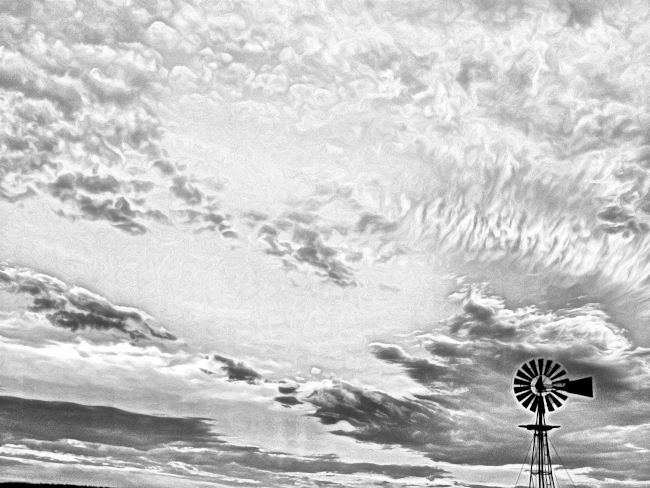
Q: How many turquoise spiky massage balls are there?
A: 0